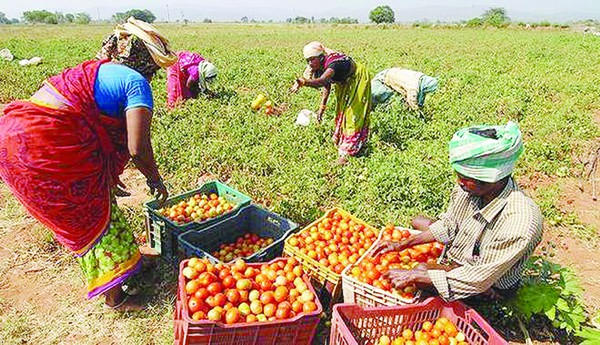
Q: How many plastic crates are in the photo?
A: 6